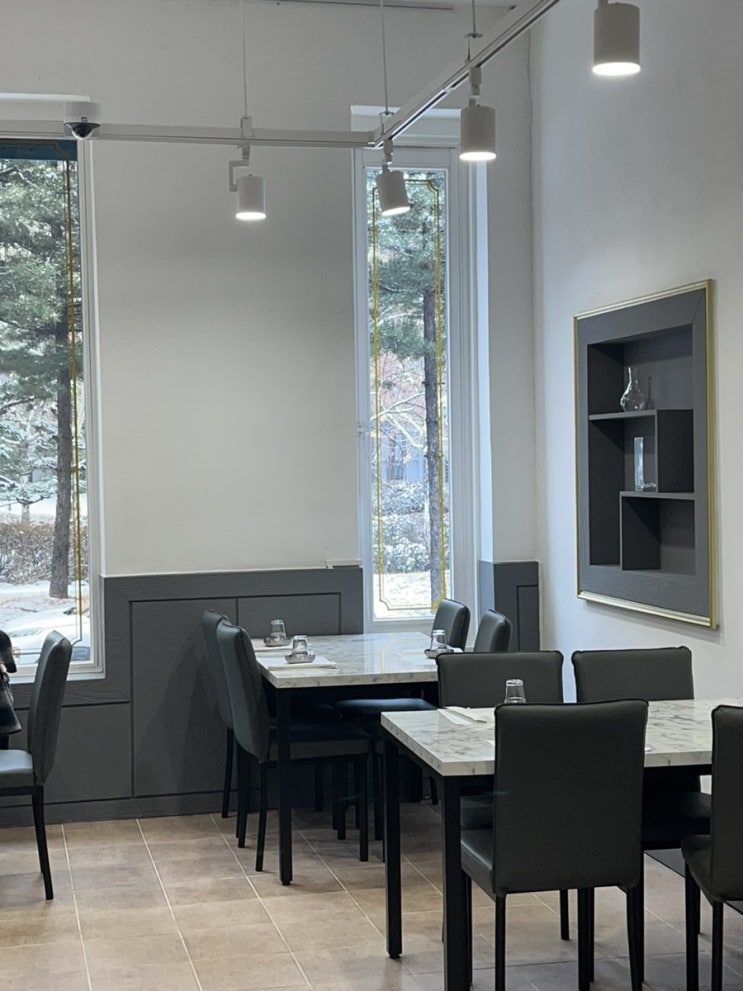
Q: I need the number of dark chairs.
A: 9